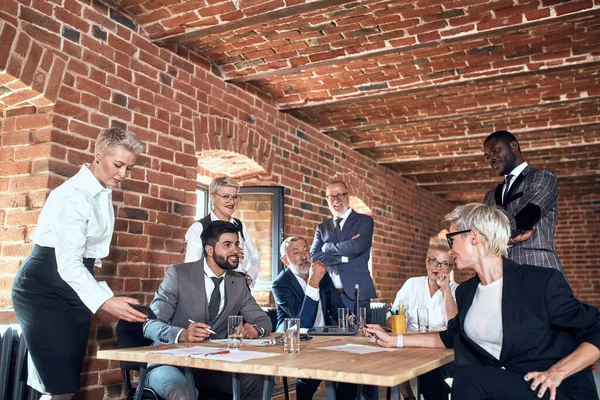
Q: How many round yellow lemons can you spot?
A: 0